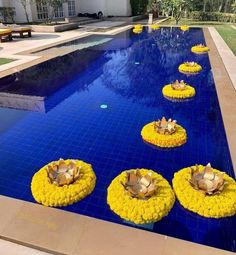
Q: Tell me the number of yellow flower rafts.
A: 11